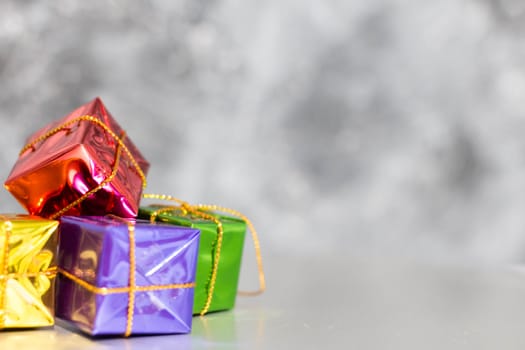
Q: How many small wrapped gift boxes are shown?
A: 4